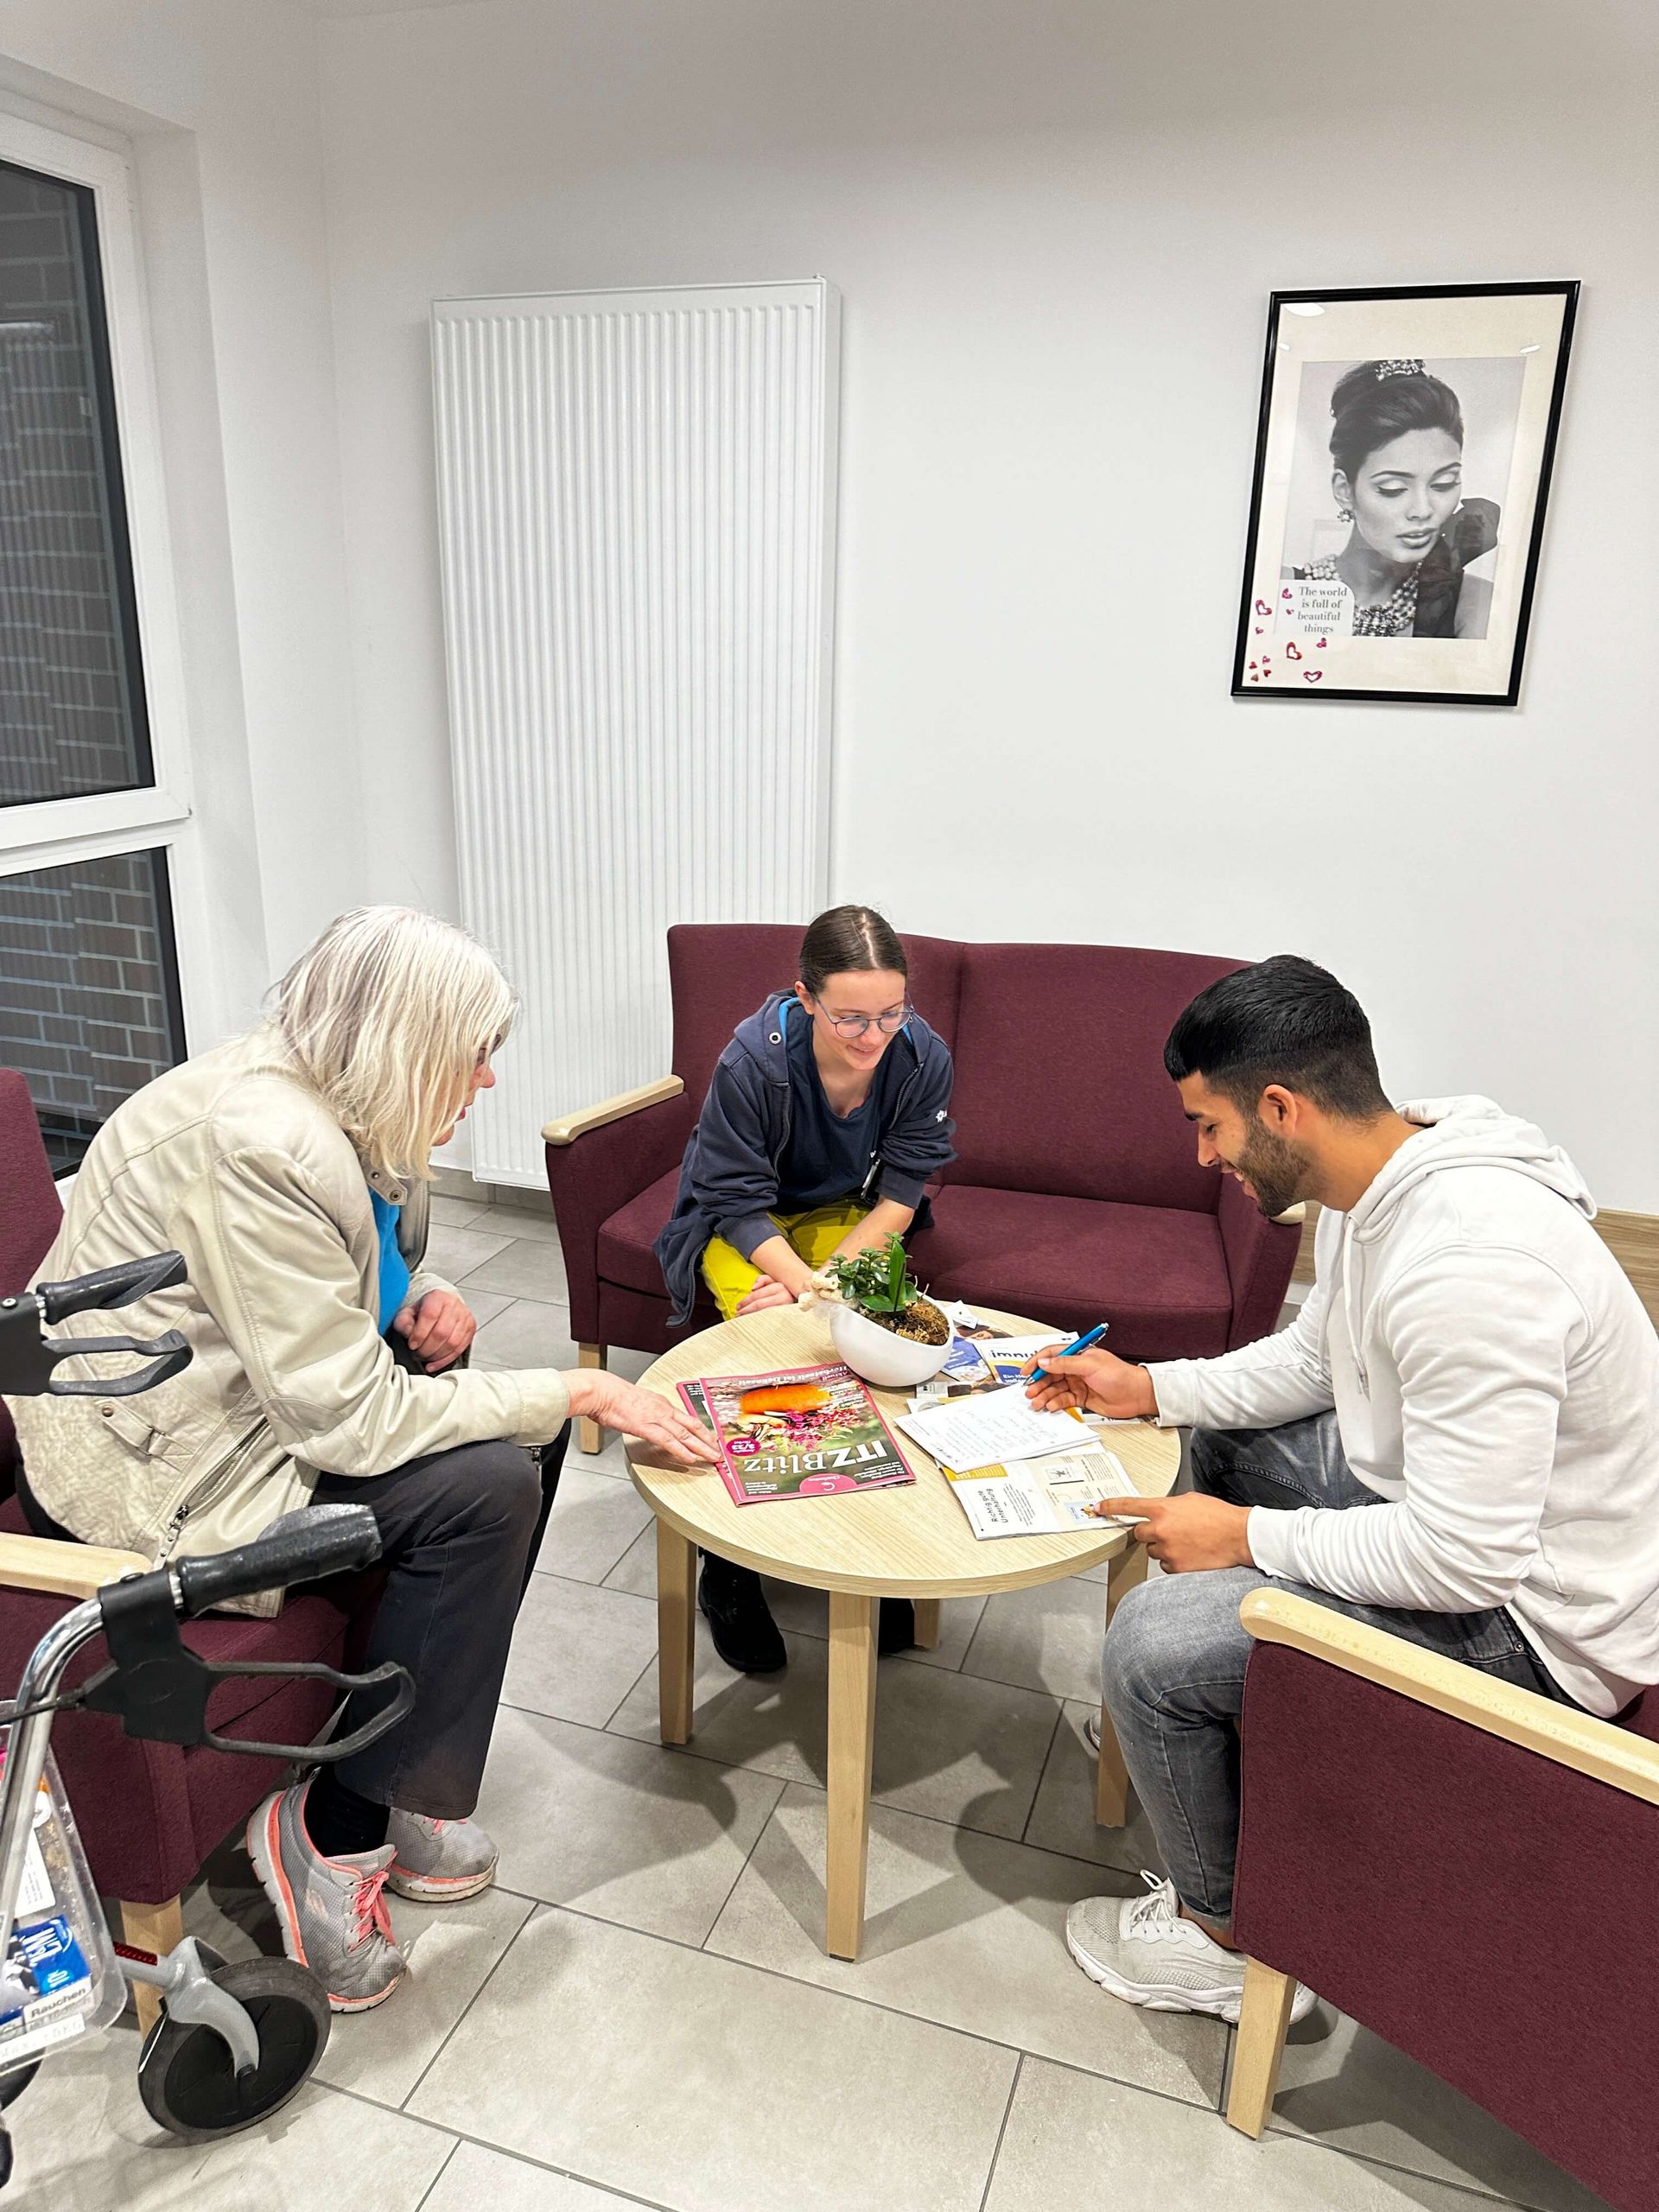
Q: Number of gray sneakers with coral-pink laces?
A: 2